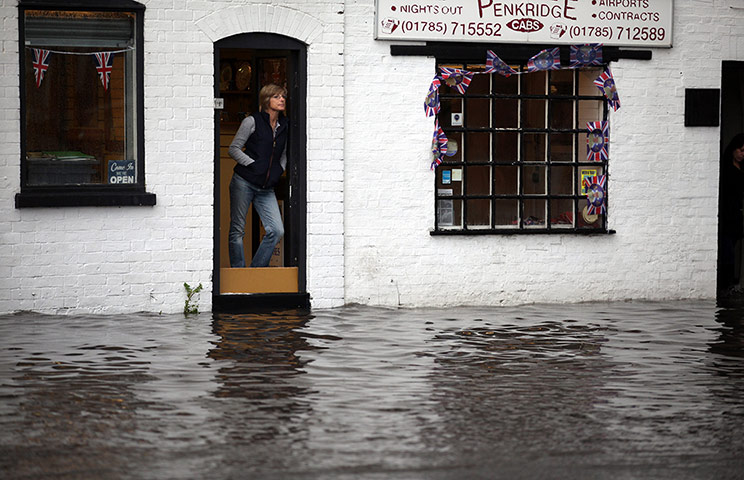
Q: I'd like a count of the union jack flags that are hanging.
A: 11